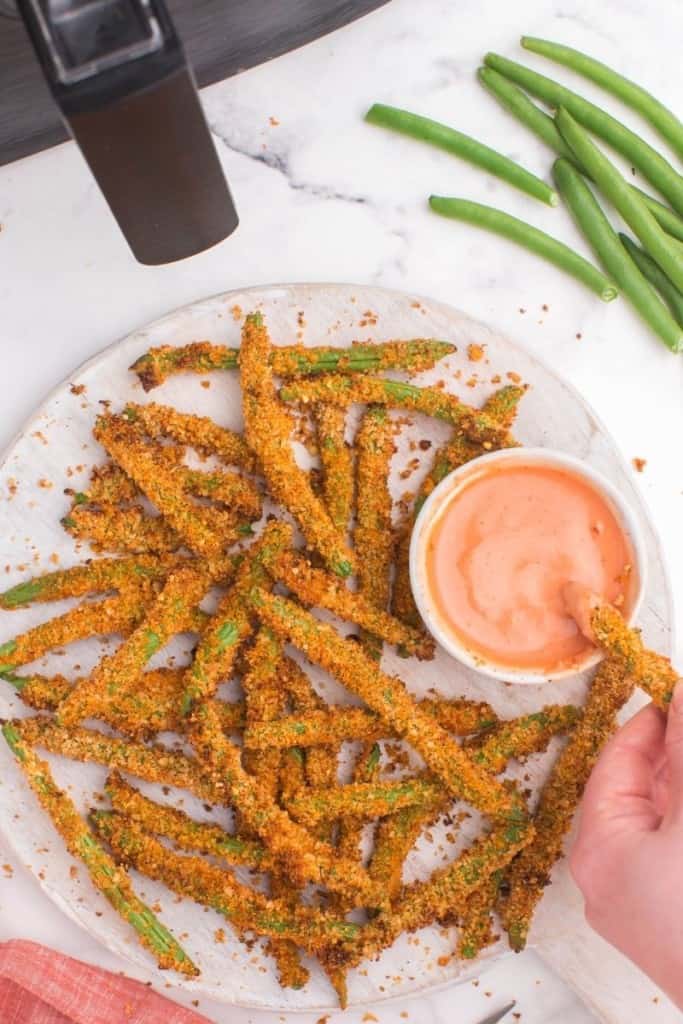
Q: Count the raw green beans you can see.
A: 8